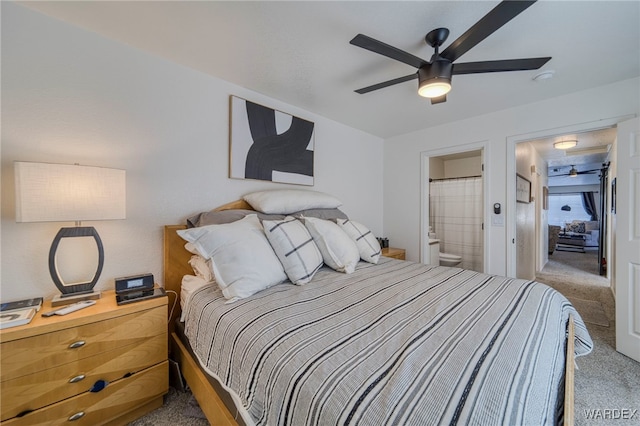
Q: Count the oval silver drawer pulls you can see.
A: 3